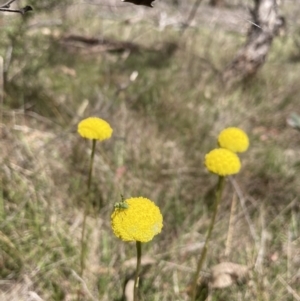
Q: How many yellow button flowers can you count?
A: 4